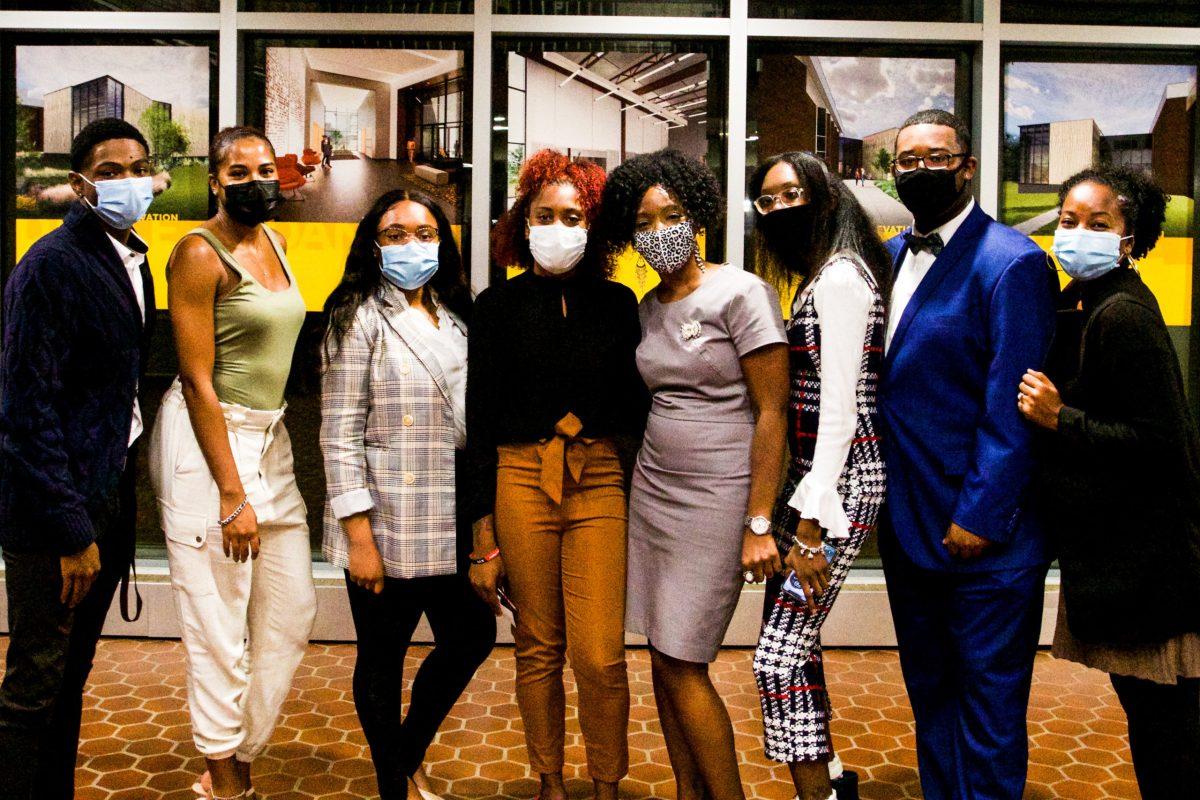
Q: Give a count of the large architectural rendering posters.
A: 5